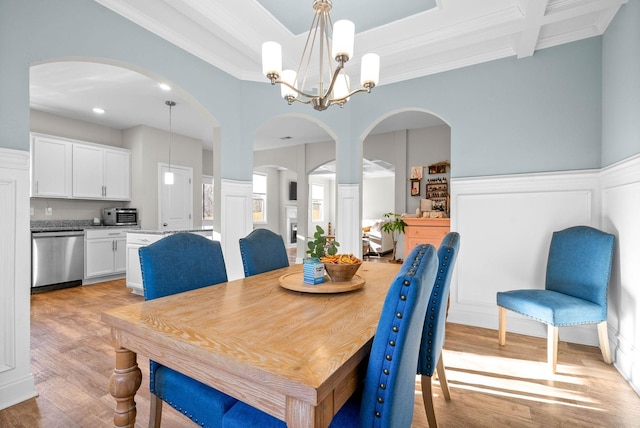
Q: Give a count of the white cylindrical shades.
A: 6